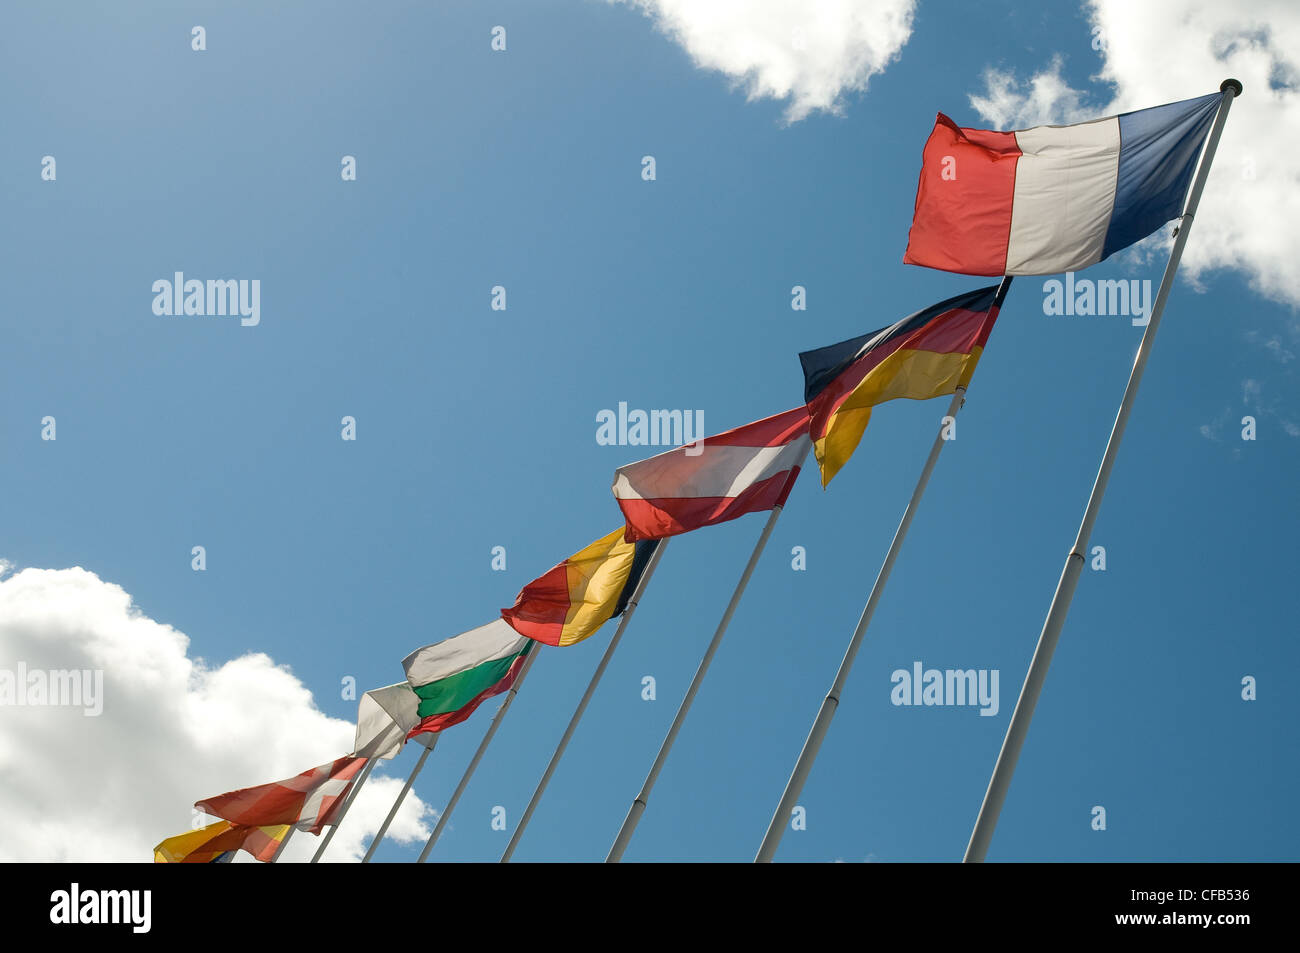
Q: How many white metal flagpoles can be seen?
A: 8